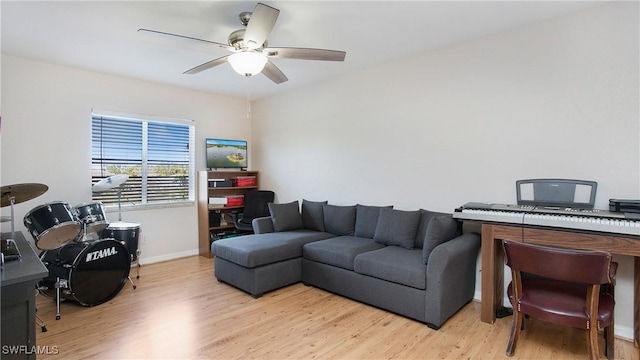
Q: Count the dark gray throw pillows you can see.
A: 7